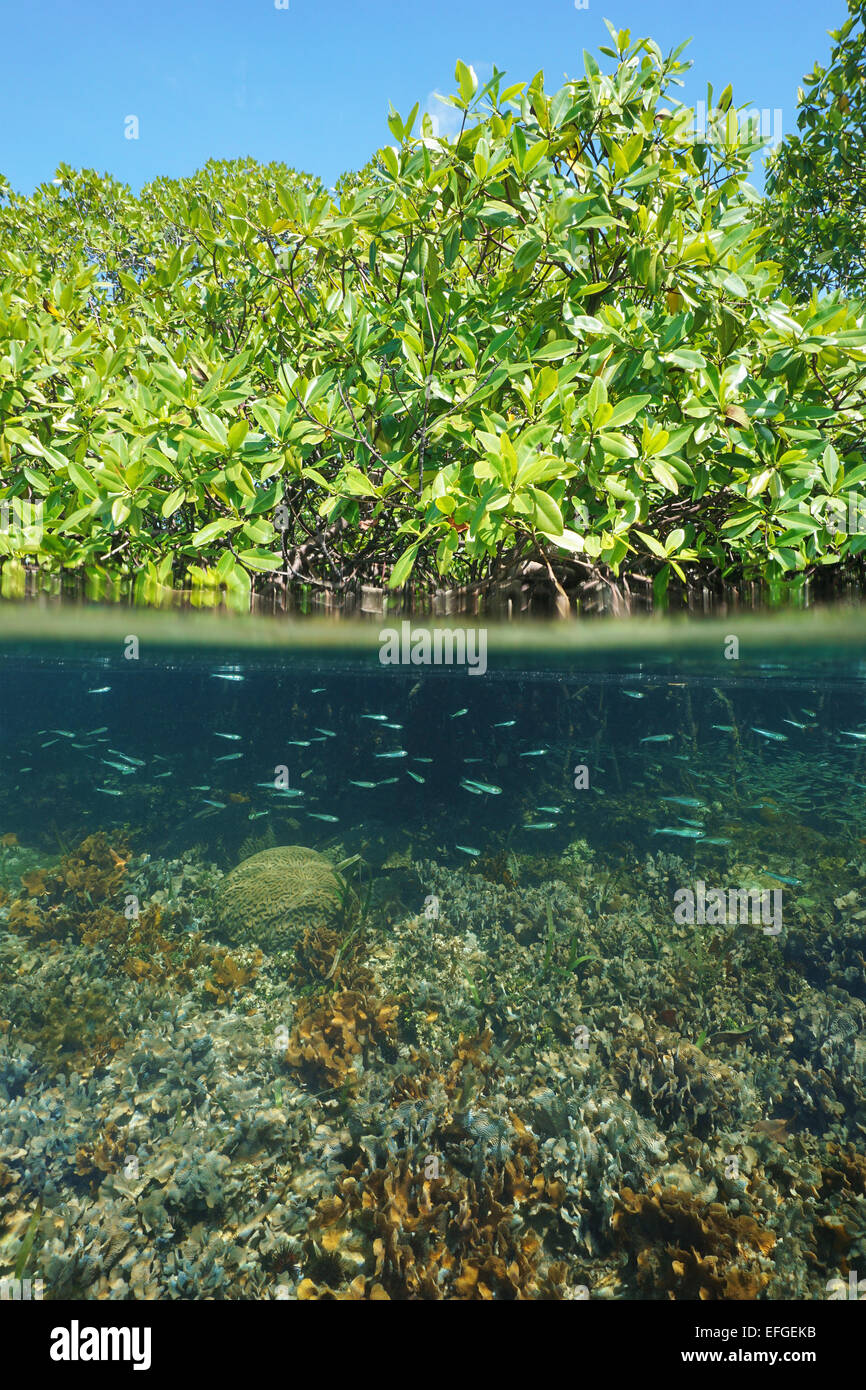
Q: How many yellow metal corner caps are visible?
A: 0